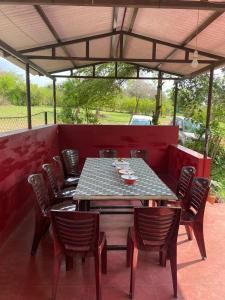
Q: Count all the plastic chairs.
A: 10